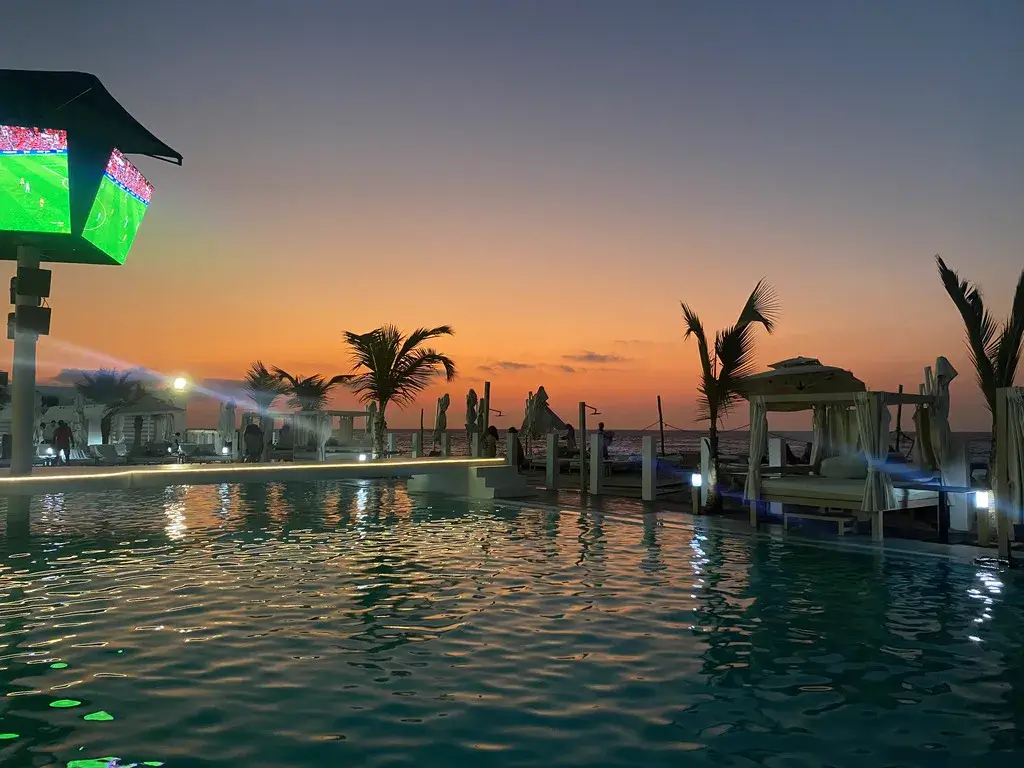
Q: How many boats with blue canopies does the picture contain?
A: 0